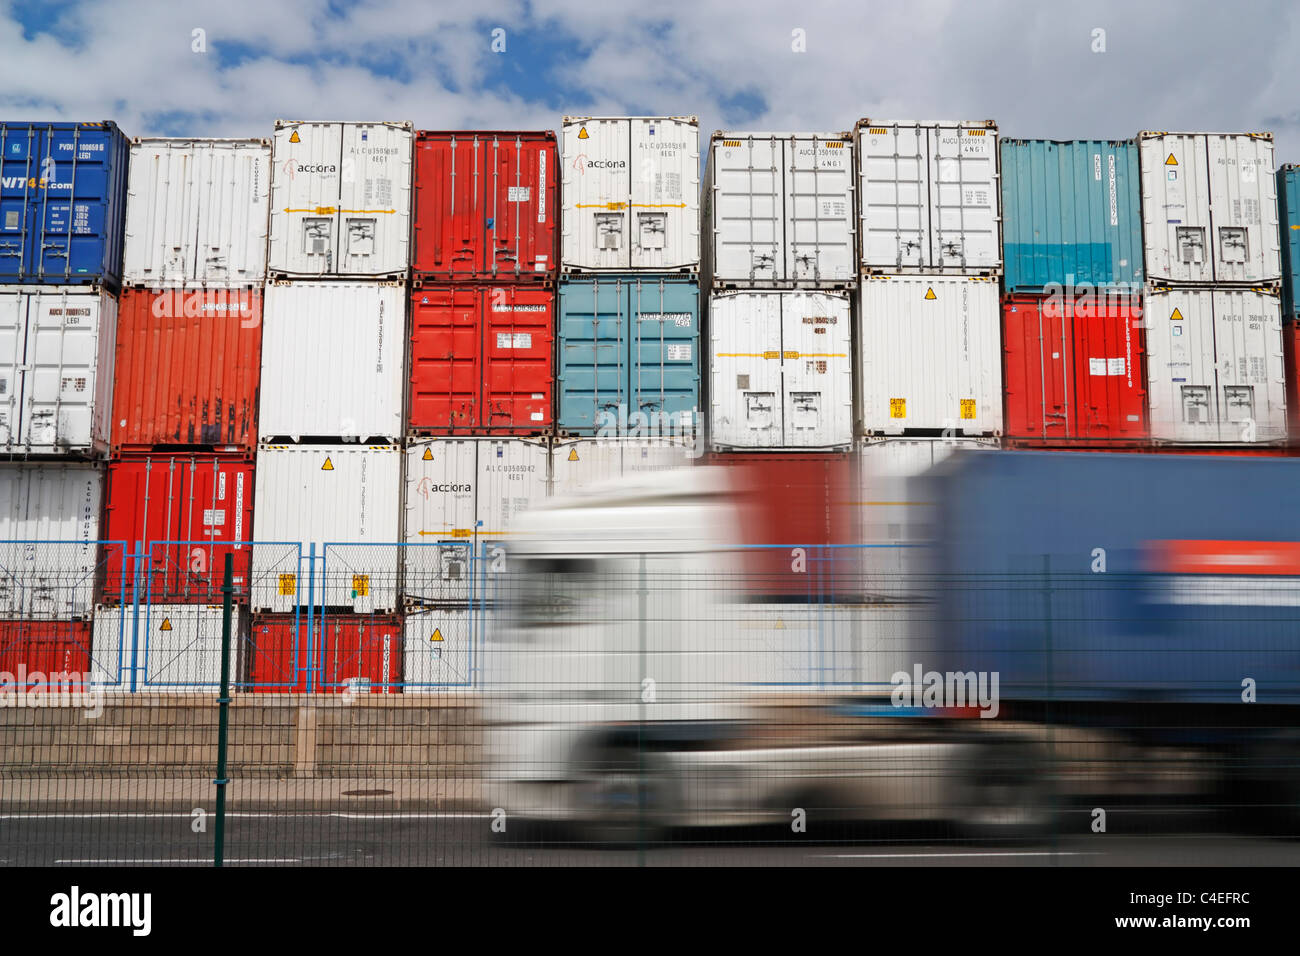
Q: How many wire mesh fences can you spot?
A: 2